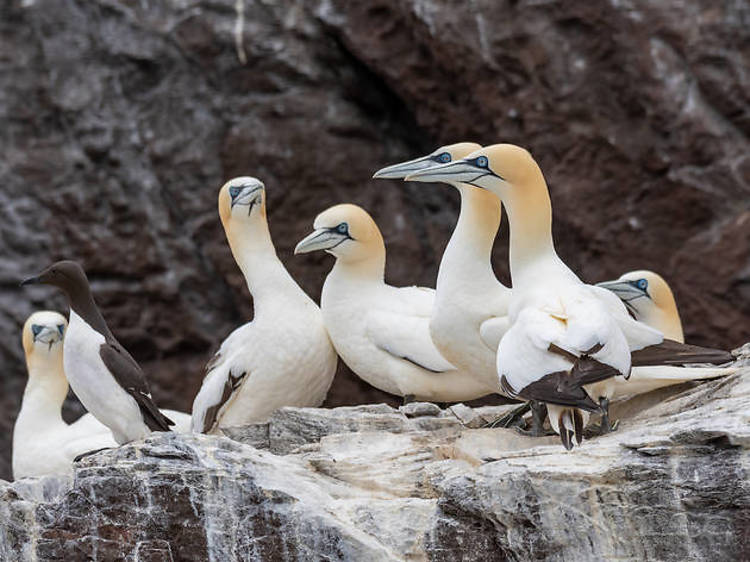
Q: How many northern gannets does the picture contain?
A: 6